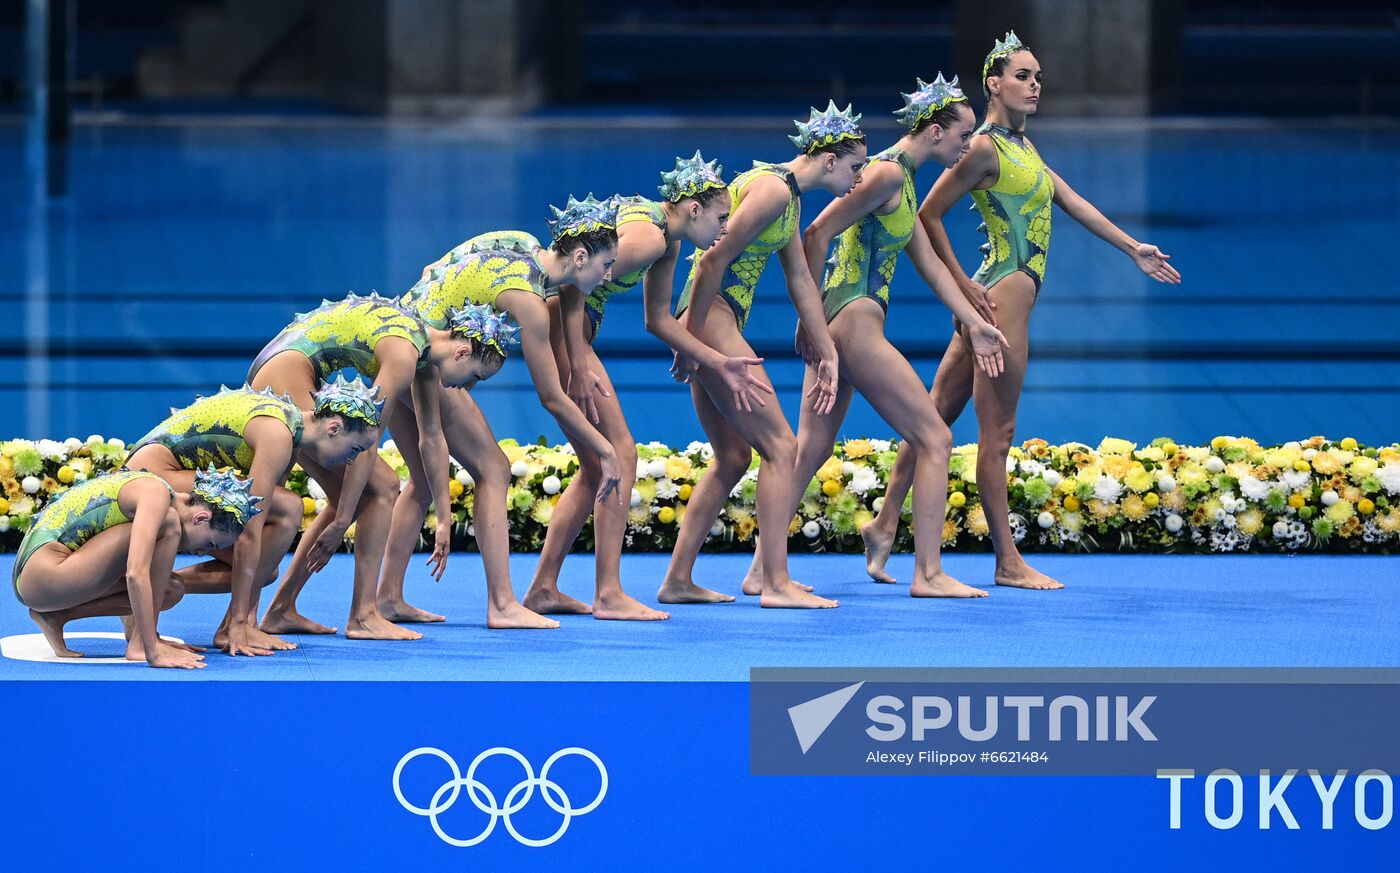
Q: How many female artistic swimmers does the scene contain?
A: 8